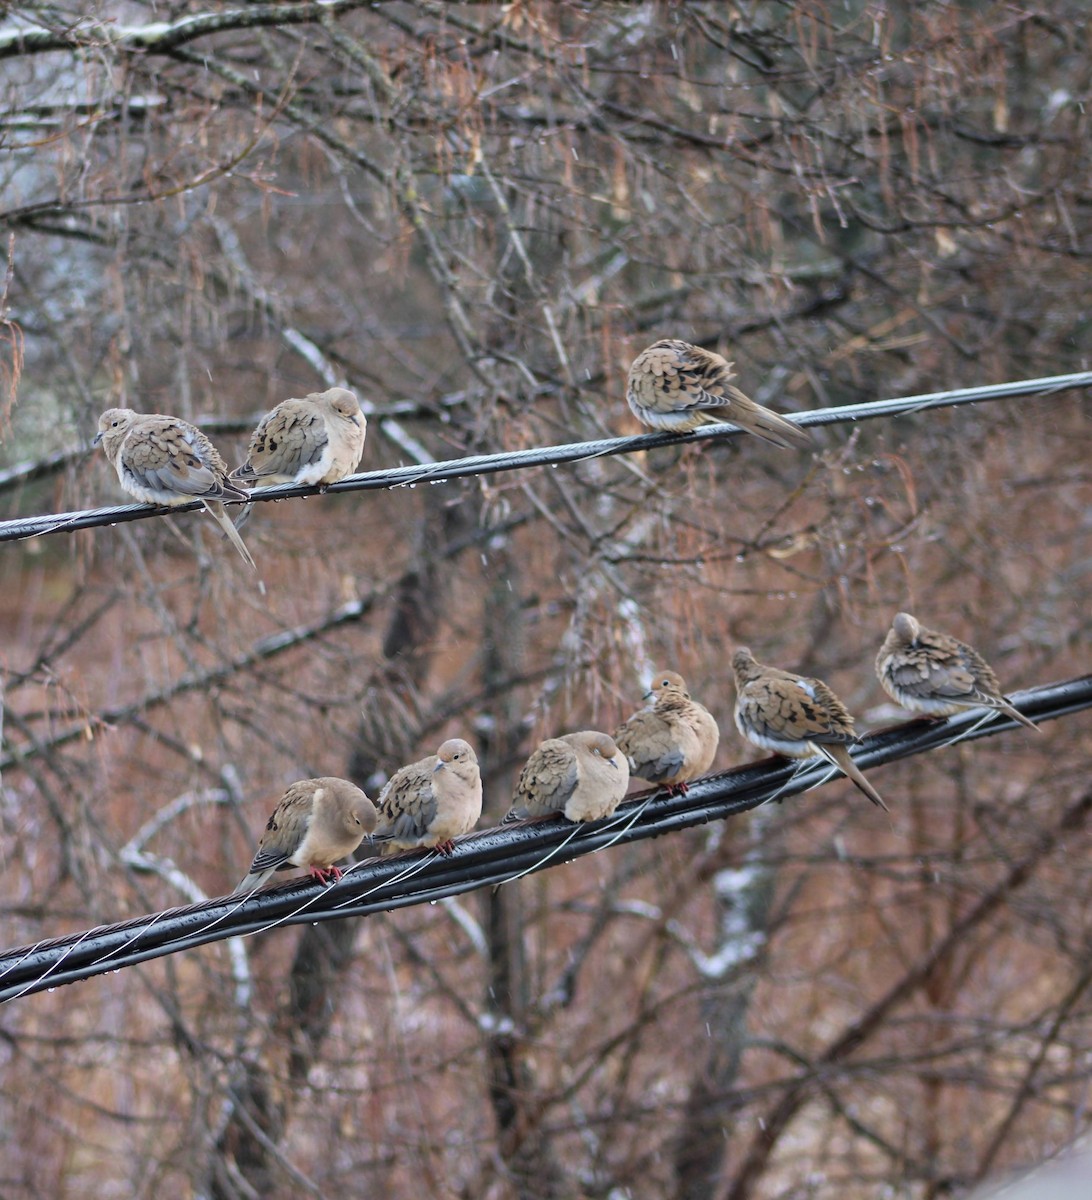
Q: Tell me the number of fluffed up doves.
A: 9